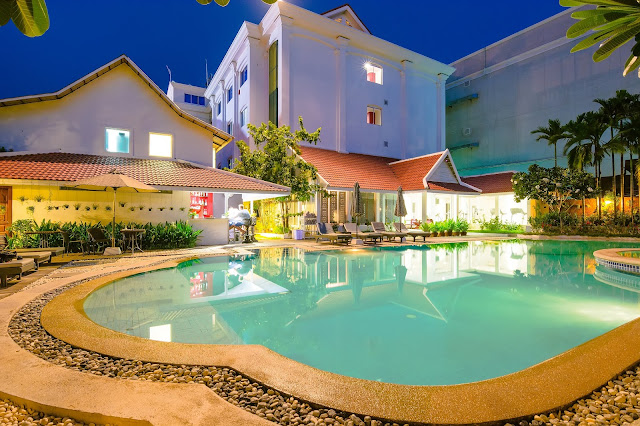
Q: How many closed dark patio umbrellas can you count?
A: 2